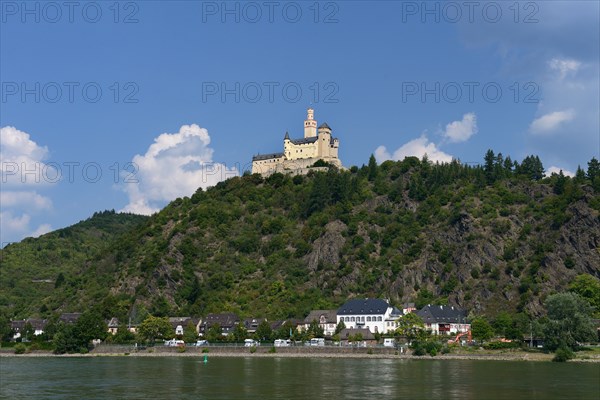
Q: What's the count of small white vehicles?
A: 6